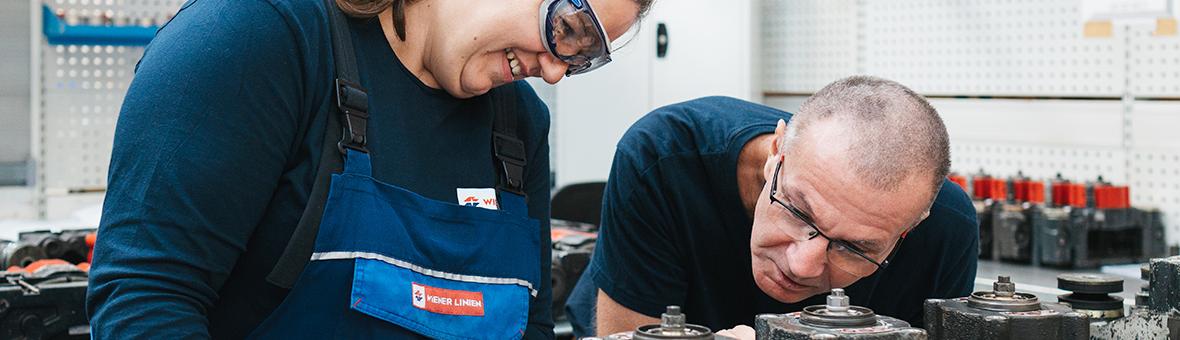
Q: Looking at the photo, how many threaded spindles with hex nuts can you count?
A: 3